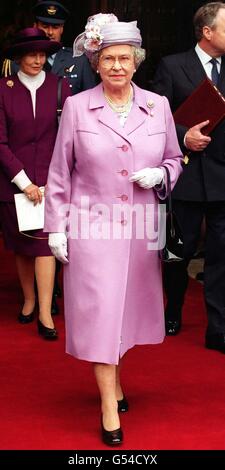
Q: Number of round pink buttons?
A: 4